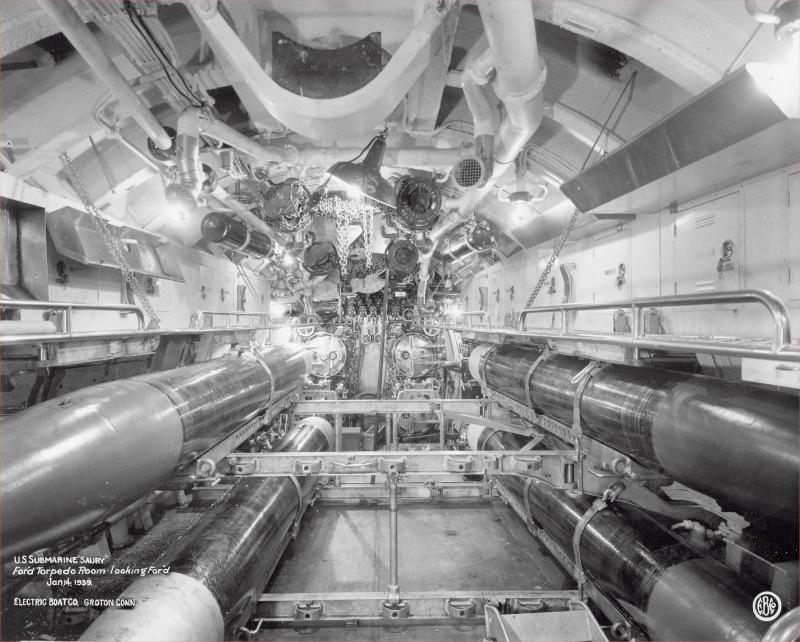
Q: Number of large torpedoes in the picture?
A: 4